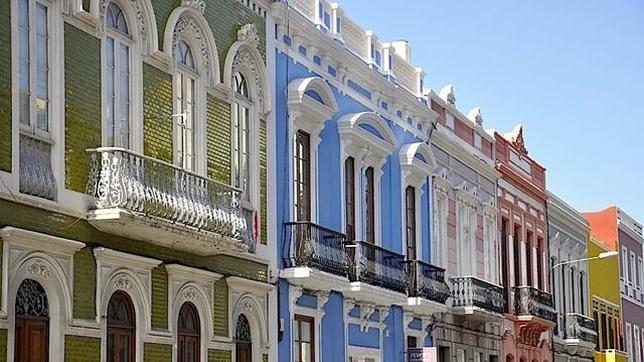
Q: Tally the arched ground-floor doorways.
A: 4